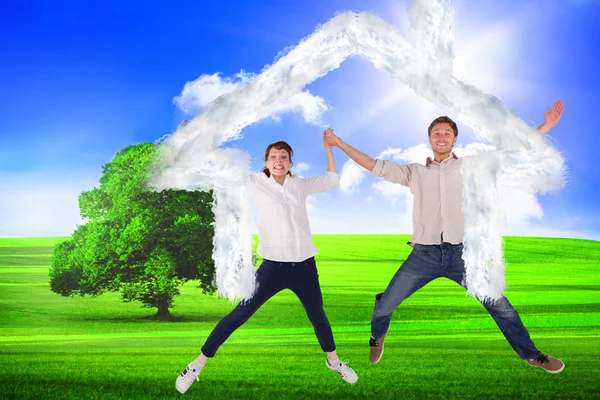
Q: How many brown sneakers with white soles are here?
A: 2